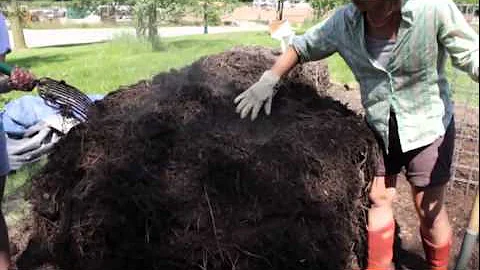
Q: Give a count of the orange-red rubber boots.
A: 2